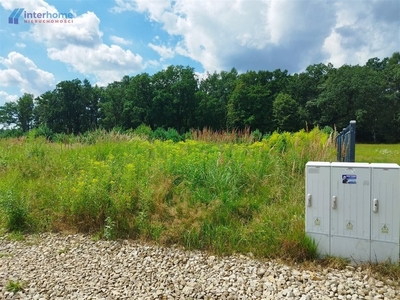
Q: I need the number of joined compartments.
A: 3